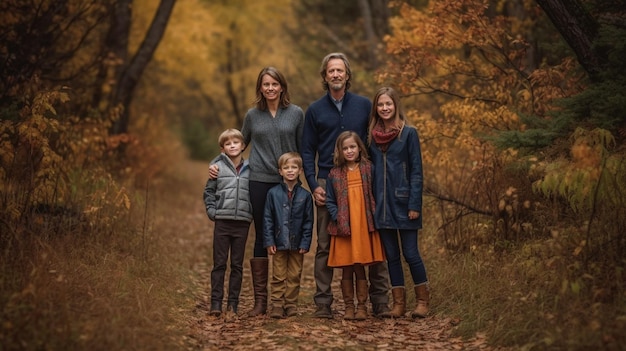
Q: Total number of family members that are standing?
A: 6